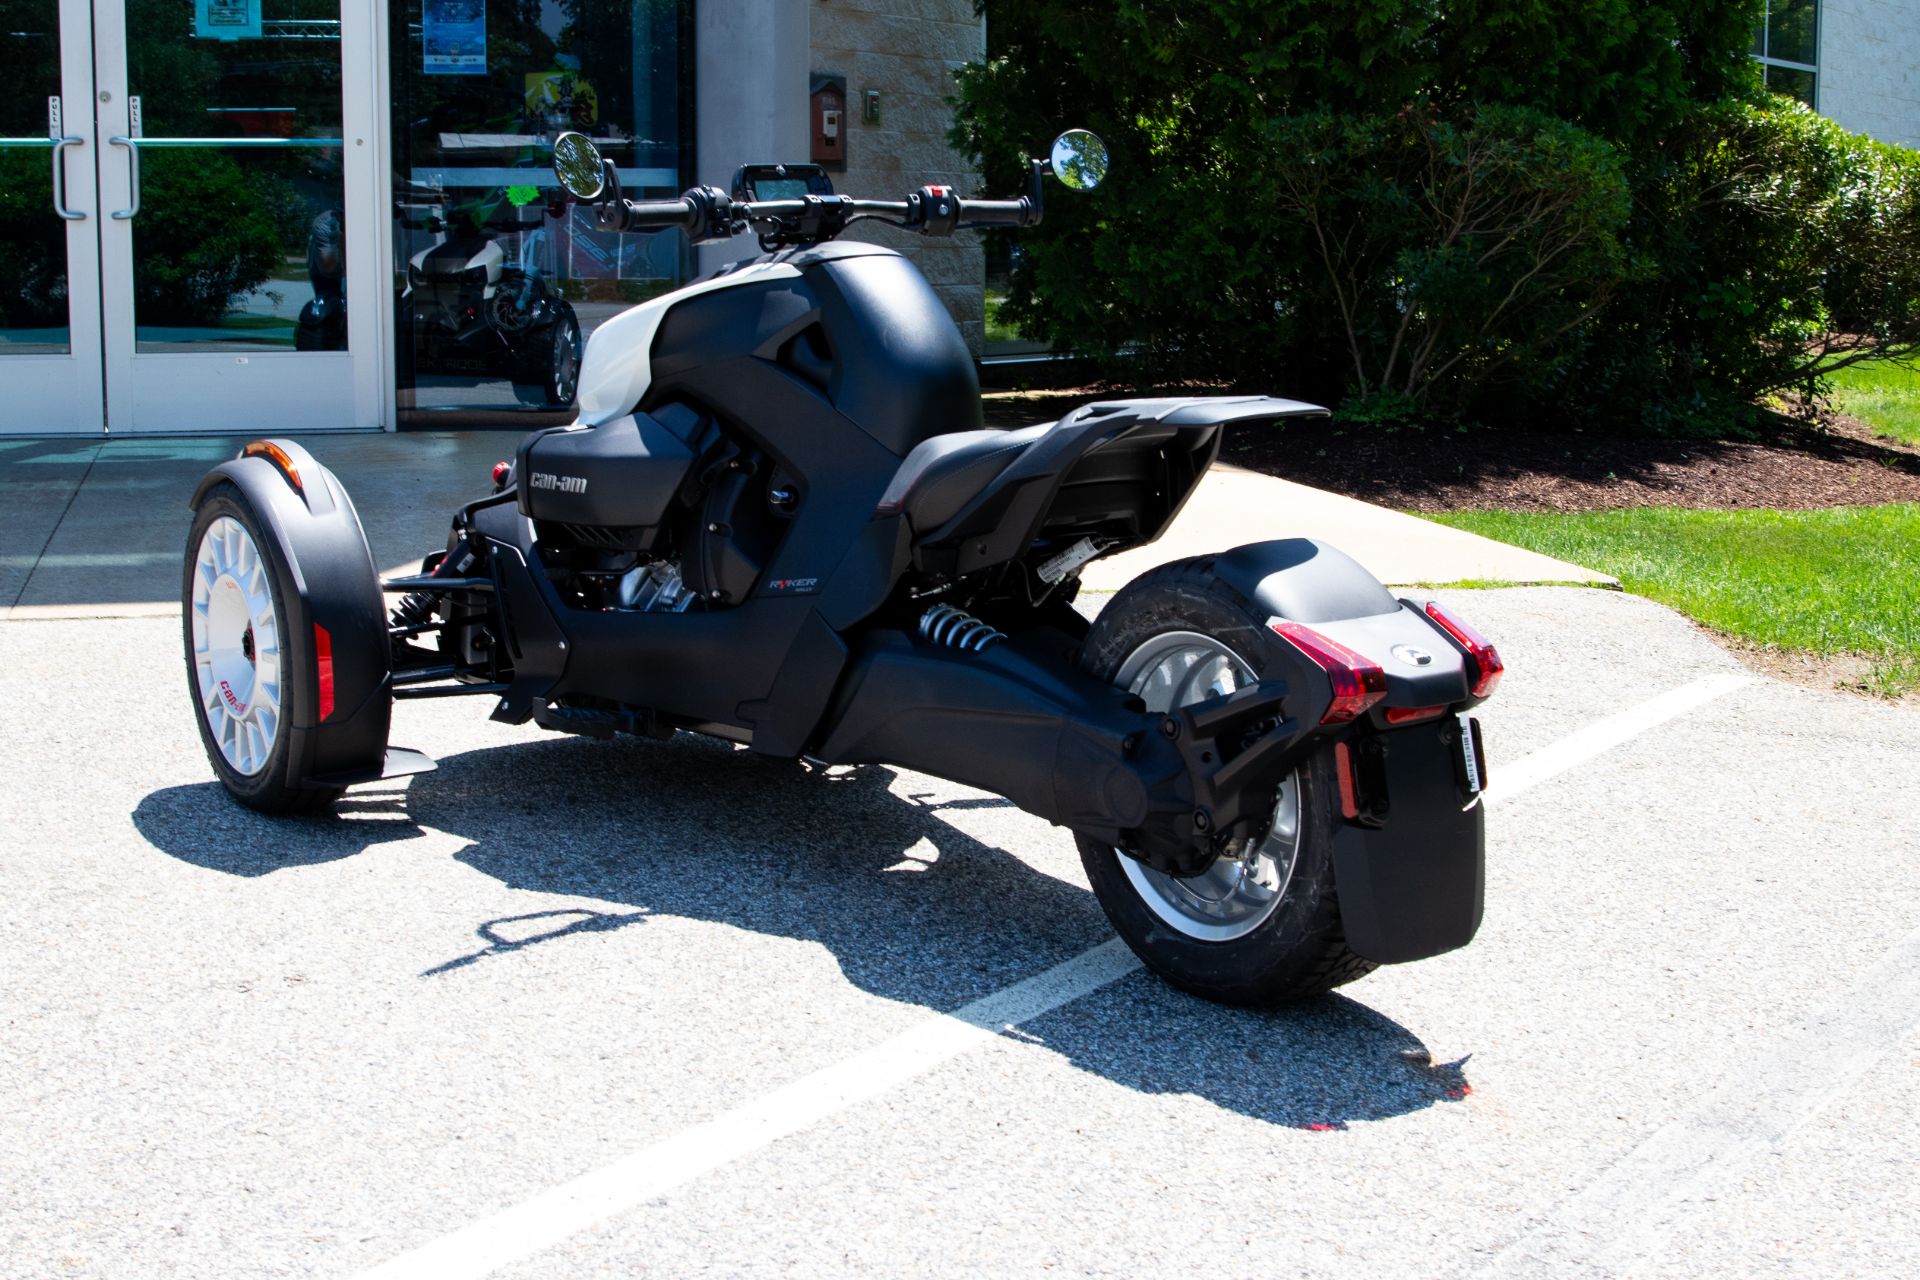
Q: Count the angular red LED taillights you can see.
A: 2